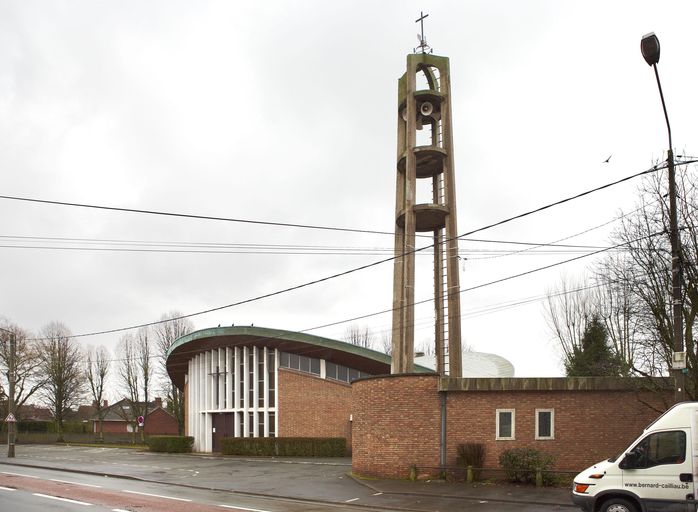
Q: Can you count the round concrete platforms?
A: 3